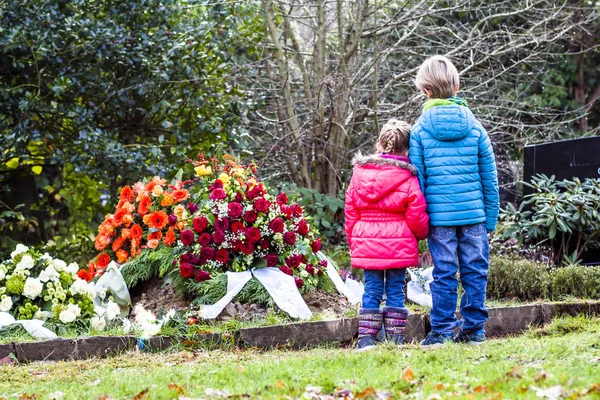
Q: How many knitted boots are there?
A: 2